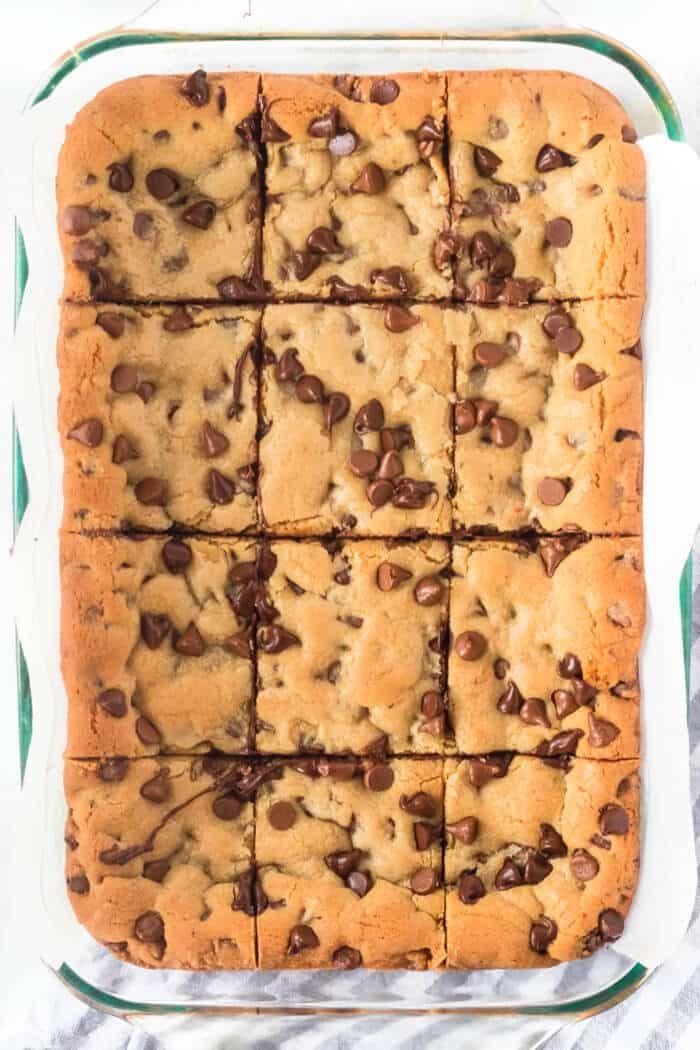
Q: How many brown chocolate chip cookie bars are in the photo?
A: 12